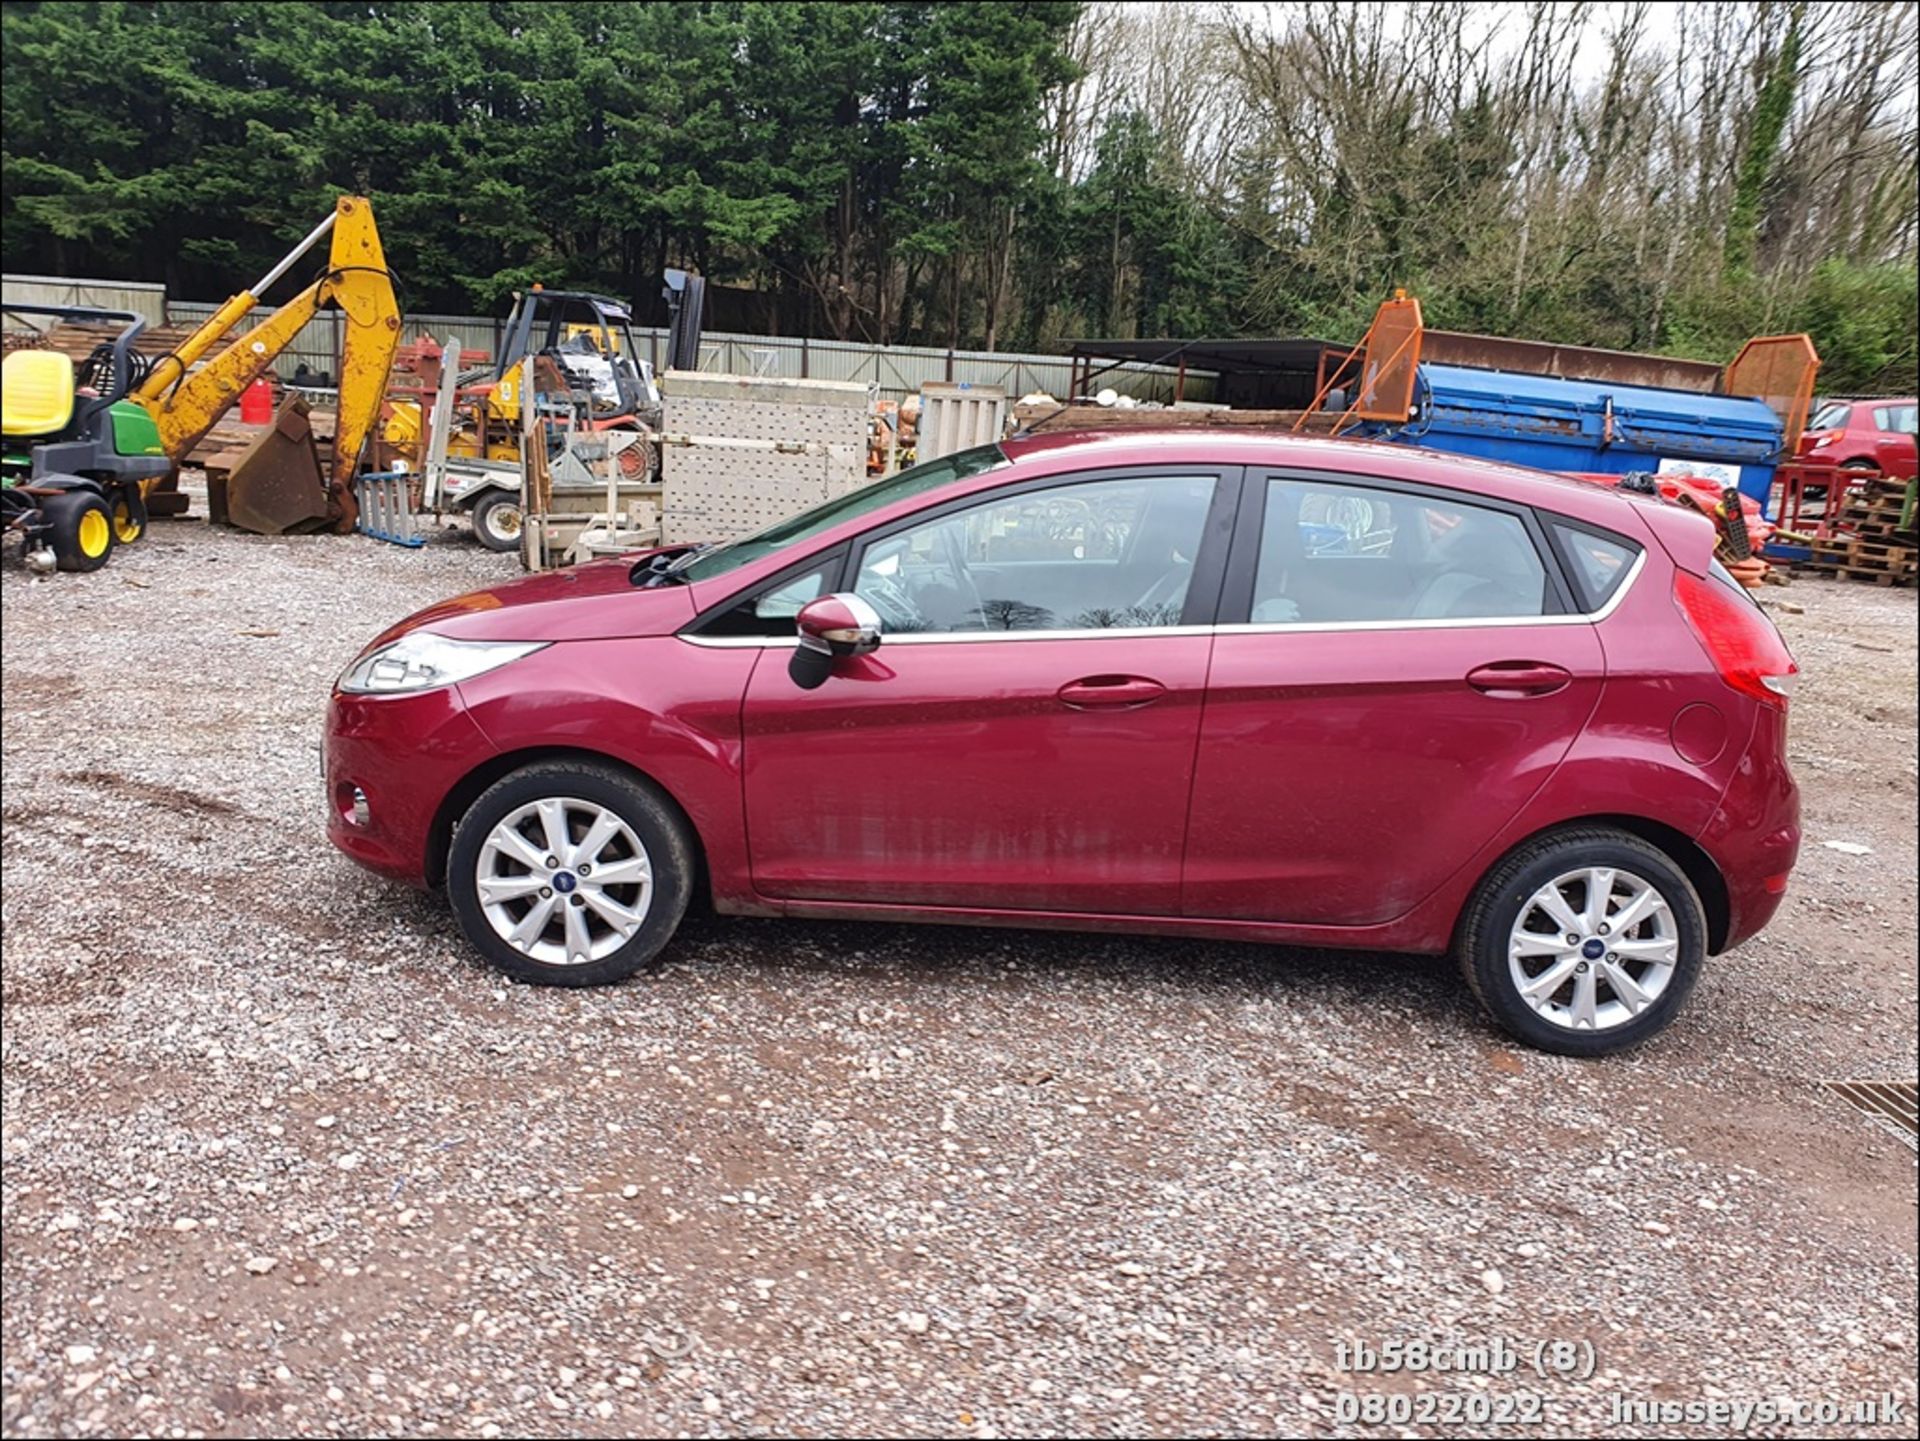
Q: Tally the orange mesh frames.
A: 2